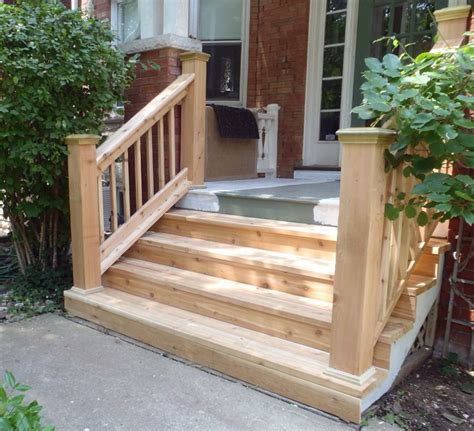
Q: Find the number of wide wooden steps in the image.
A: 4